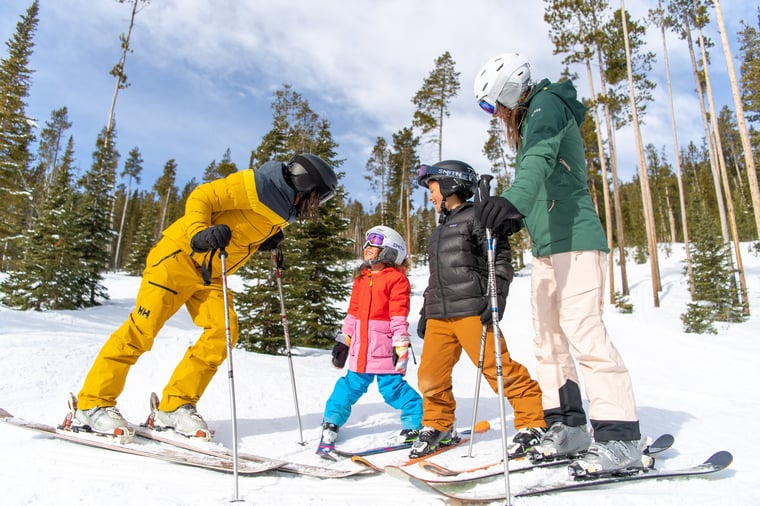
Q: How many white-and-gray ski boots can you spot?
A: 4